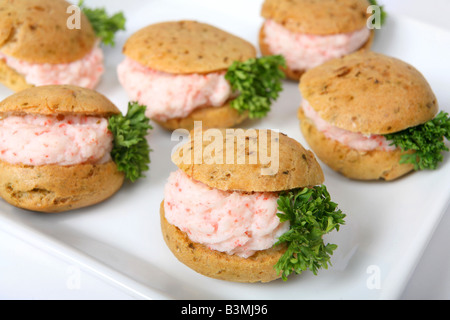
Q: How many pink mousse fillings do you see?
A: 6